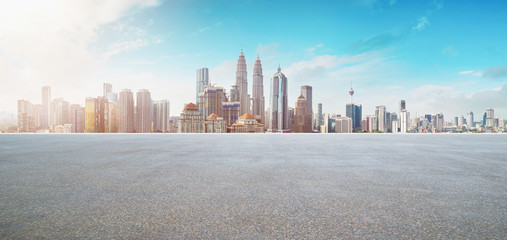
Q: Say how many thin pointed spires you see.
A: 4